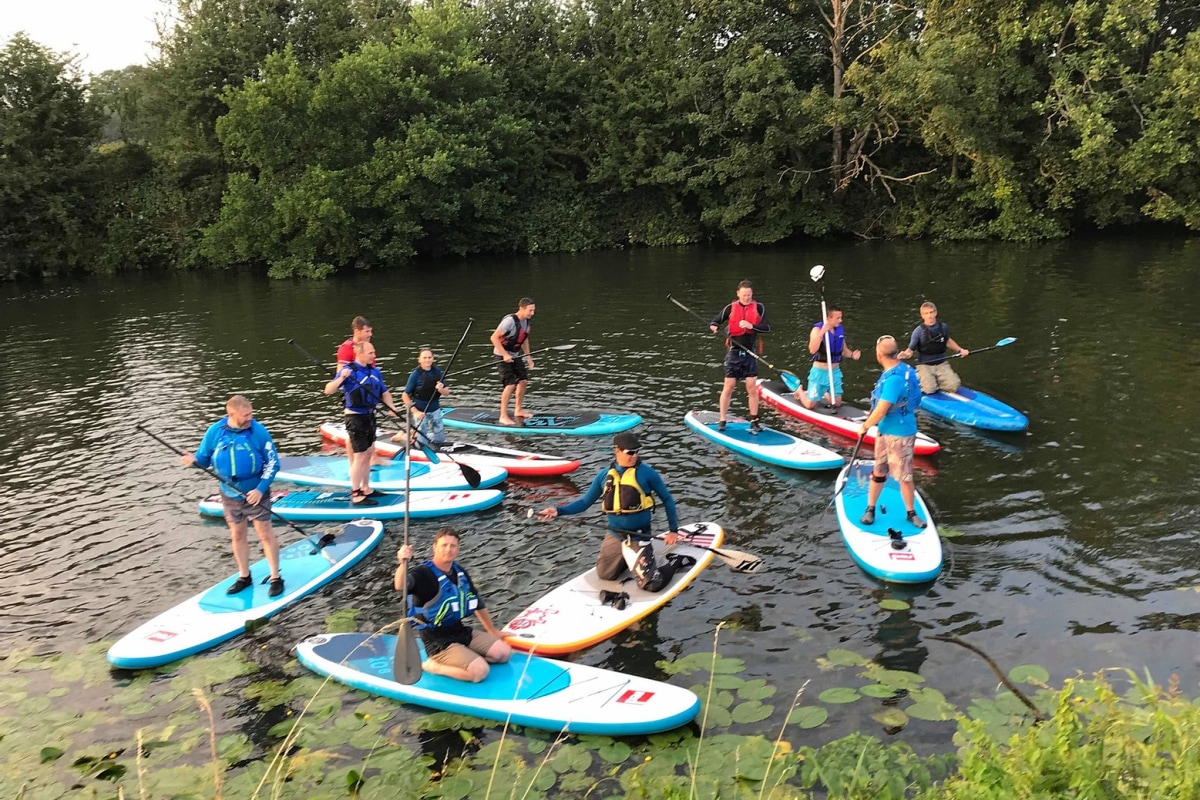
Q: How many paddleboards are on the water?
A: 11